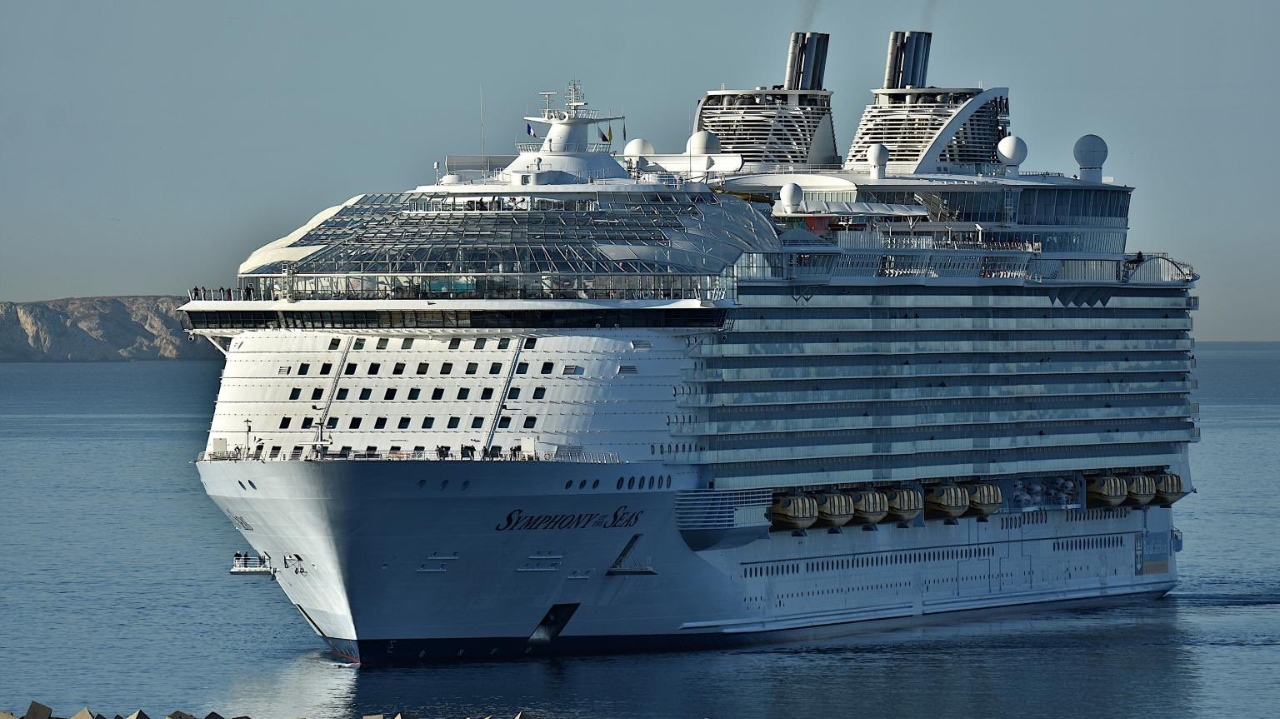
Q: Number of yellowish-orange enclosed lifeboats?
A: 9